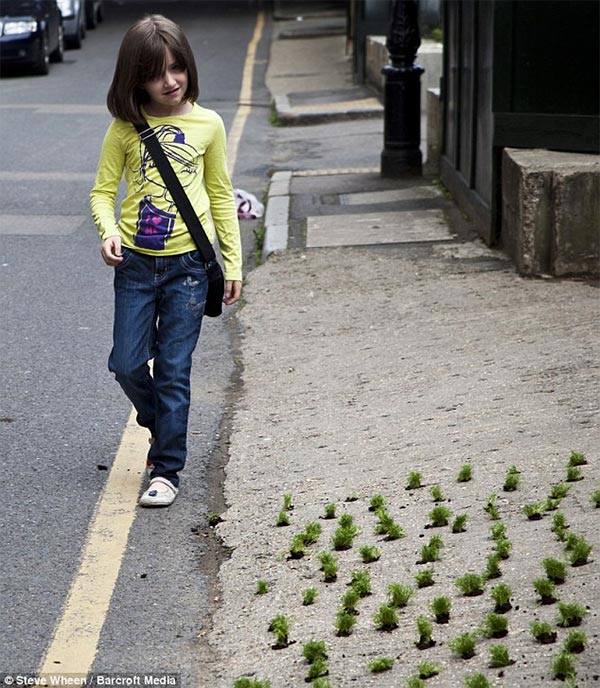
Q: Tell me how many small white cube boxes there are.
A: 0